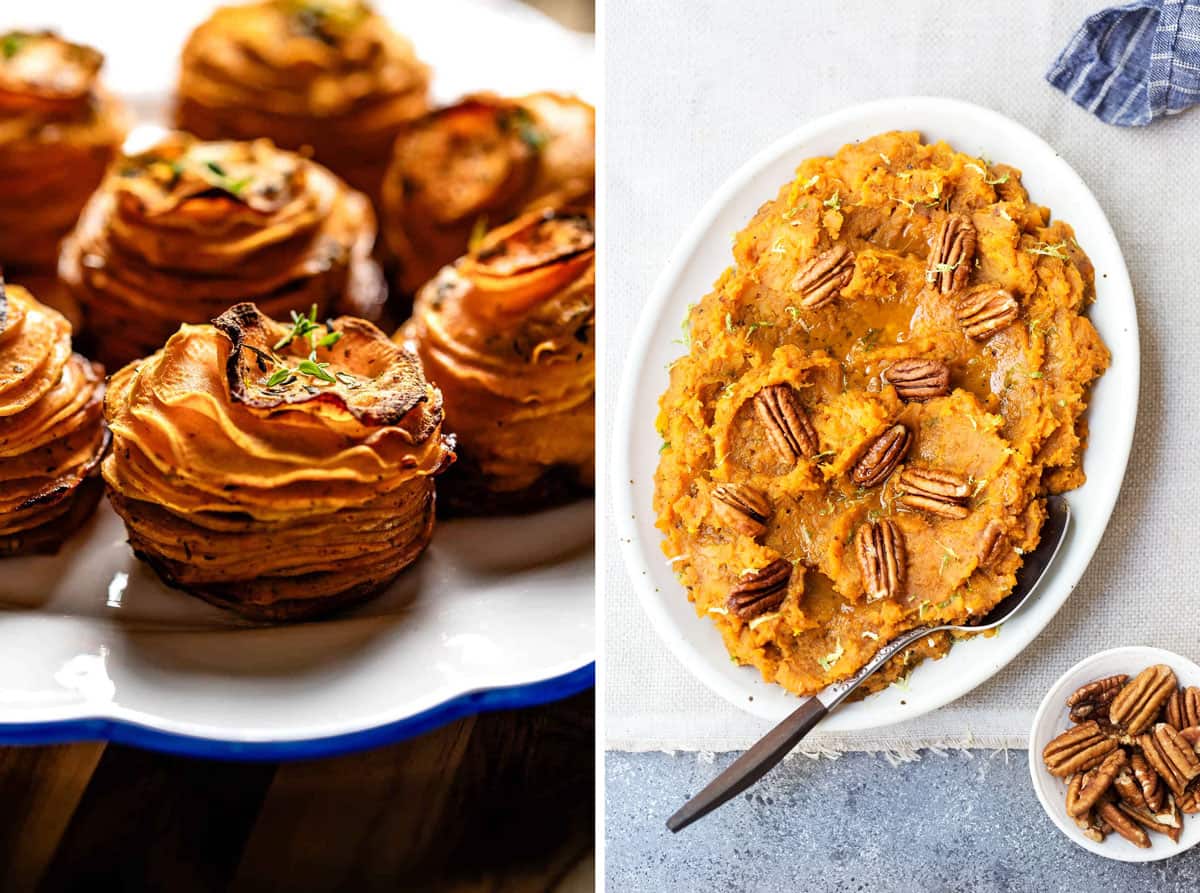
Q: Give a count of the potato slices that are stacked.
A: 7